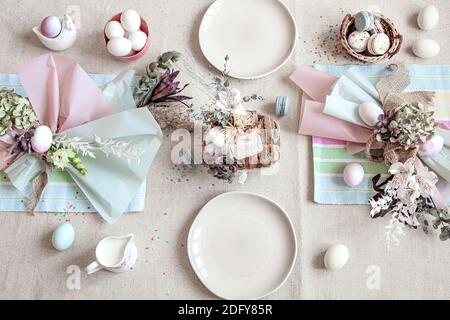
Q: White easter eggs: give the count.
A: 7